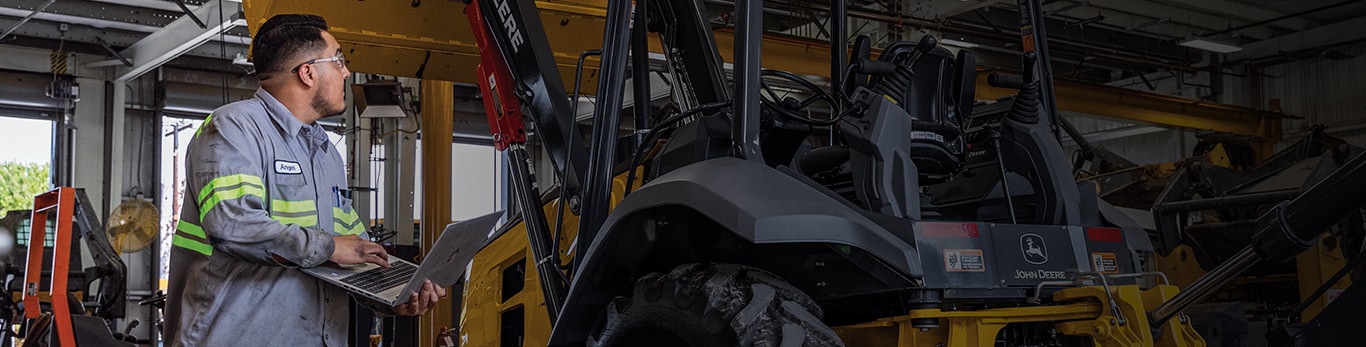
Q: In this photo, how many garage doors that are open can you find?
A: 3